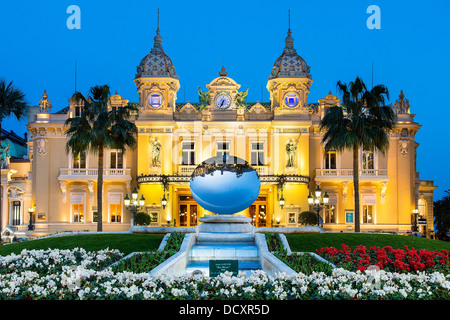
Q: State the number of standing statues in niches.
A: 2